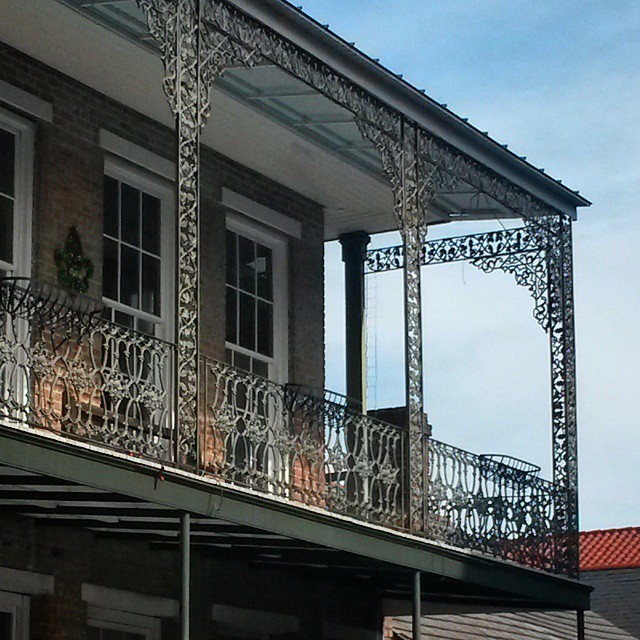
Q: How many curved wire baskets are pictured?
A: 3